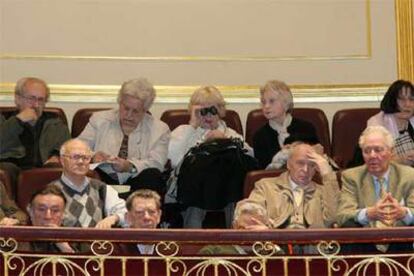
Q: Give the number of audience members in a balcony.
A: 11